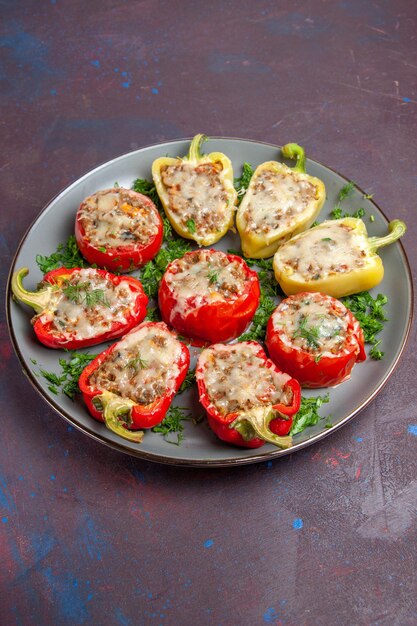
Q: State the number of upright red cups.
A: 3